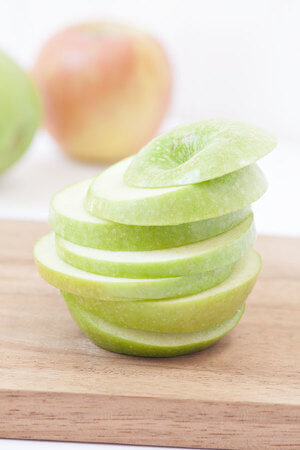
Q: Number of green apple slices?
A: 7